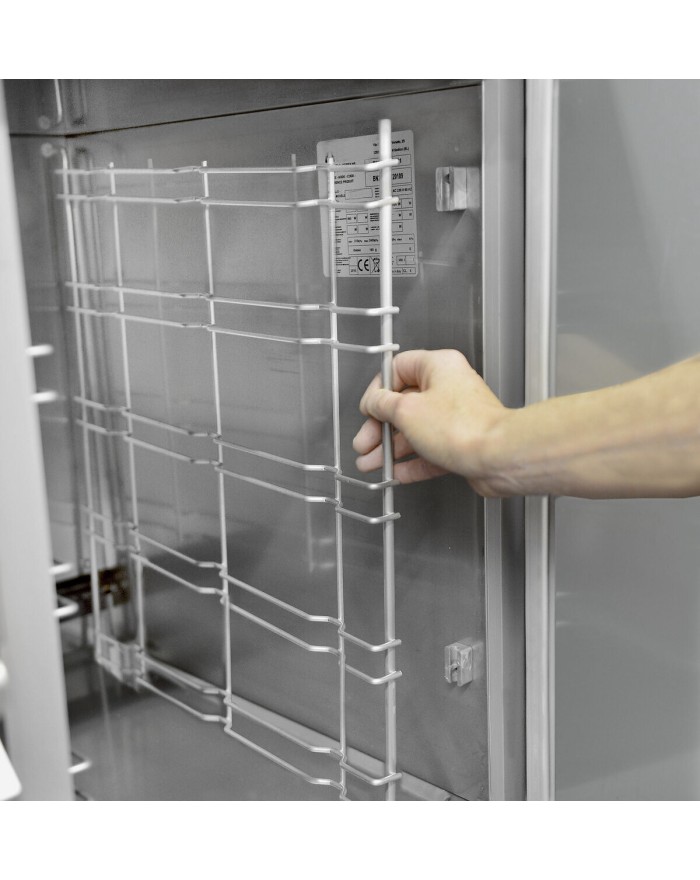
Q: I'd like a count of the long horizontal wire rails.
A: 10